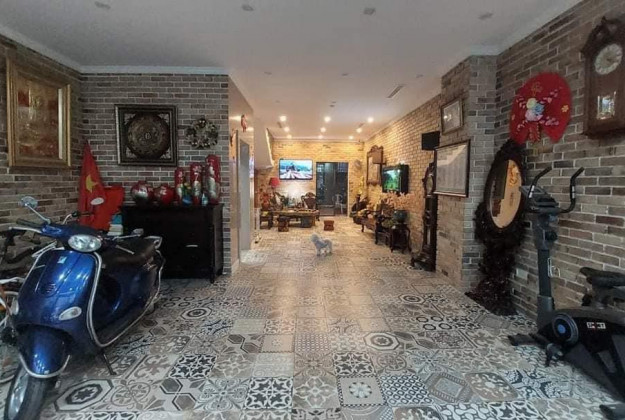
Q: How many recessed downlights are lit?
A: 9